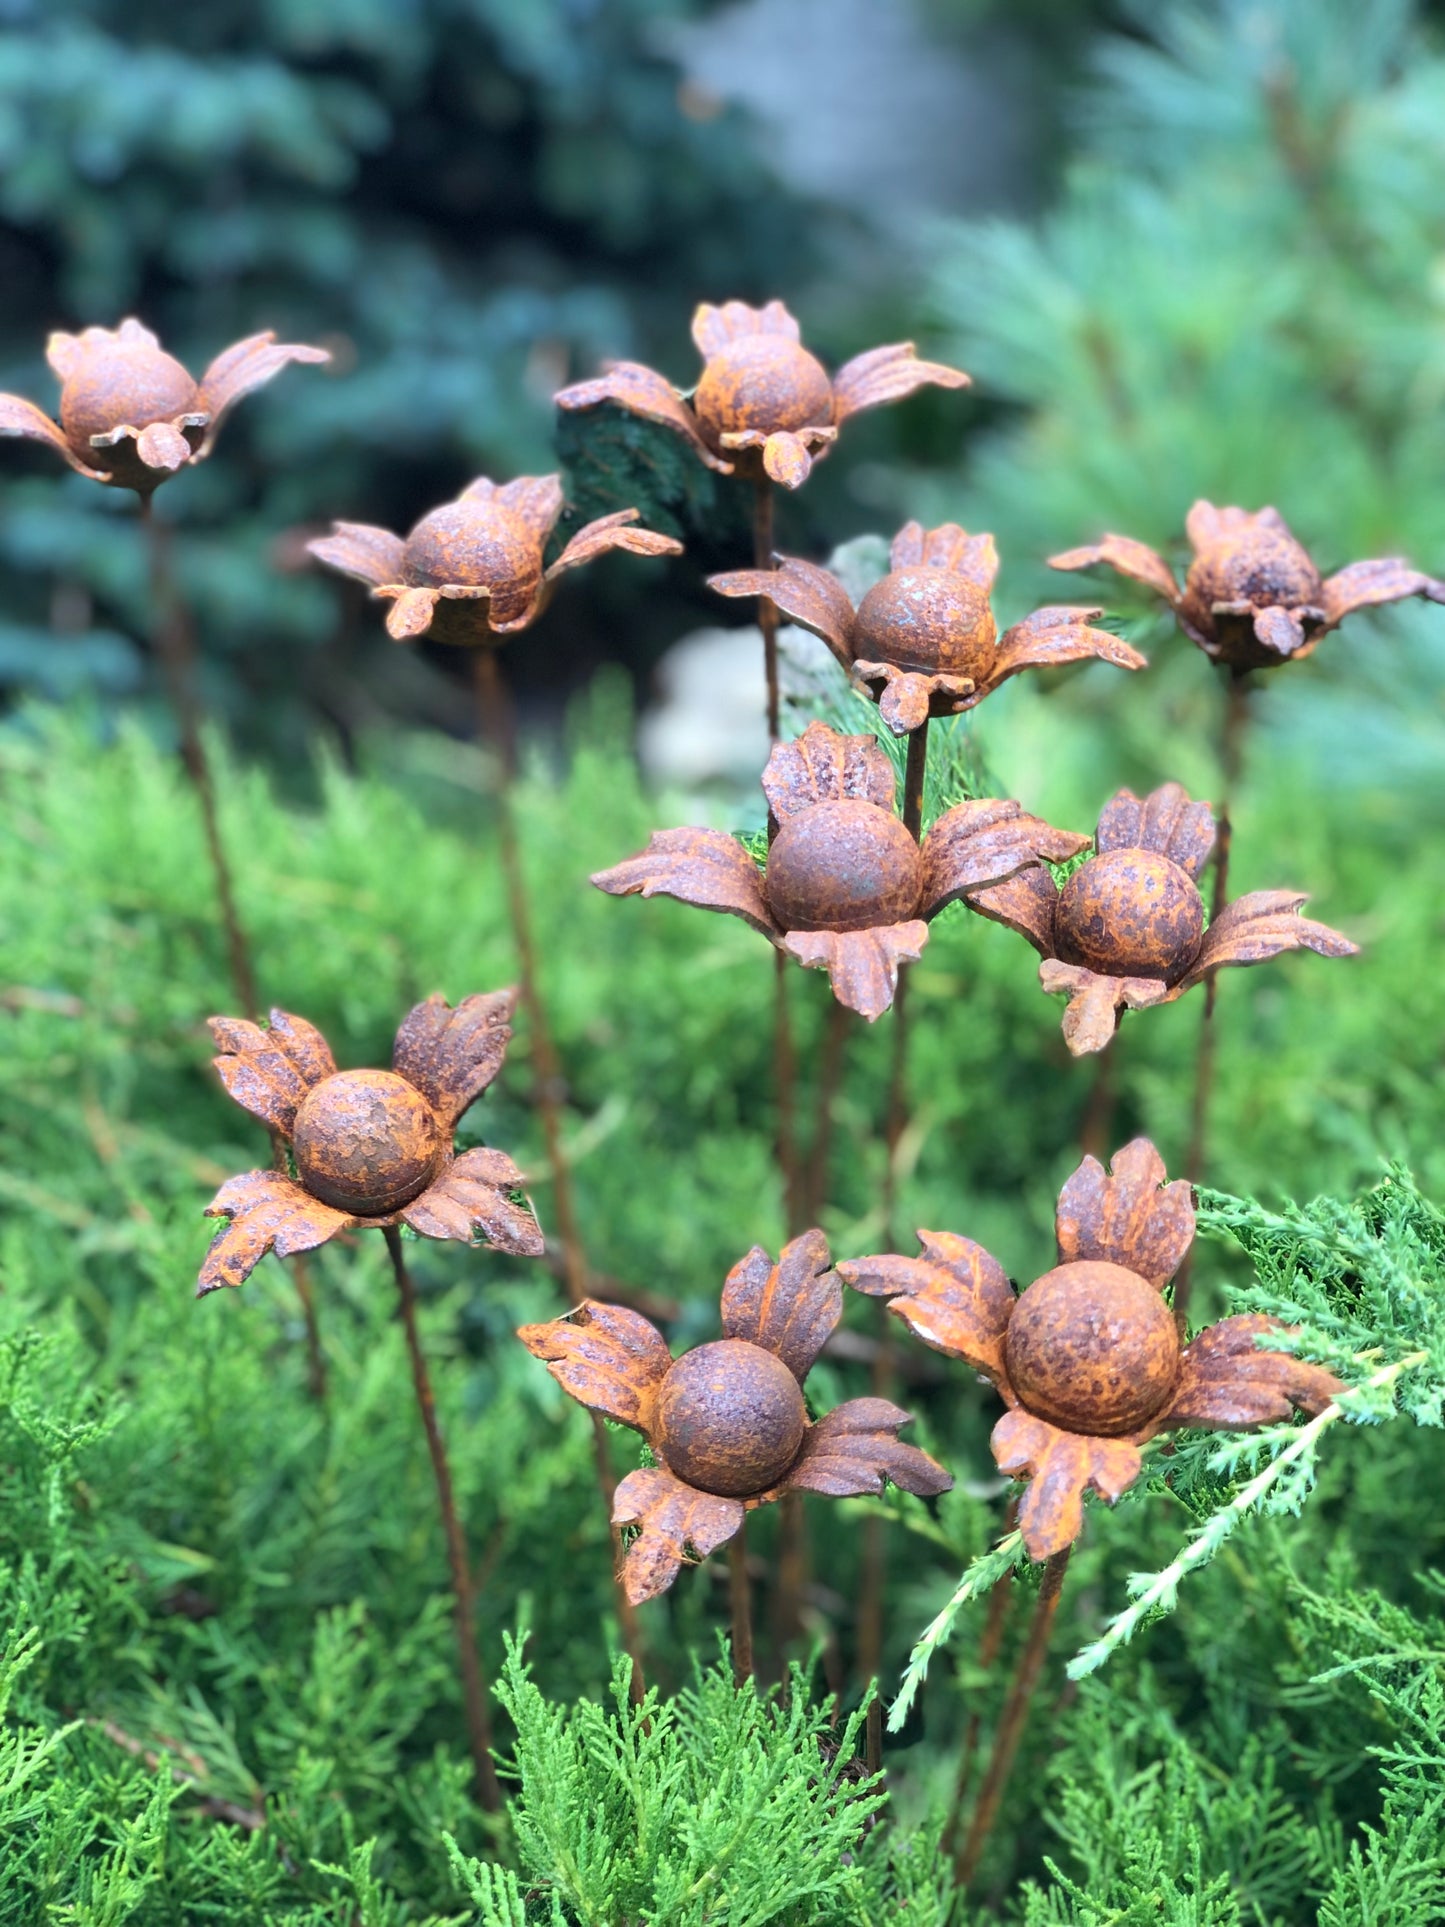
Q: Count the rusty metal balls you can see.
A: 10